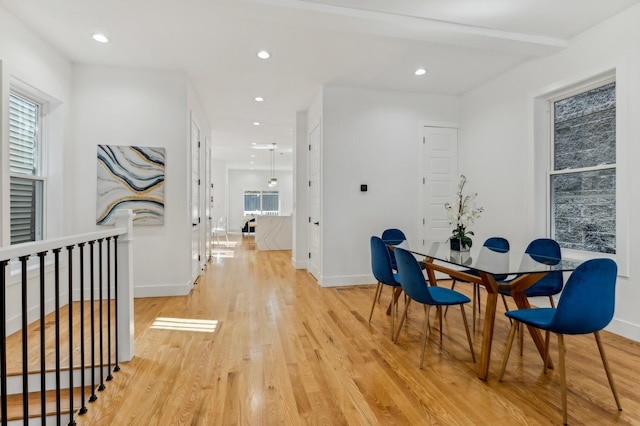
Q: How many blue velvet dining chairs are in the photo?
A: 6